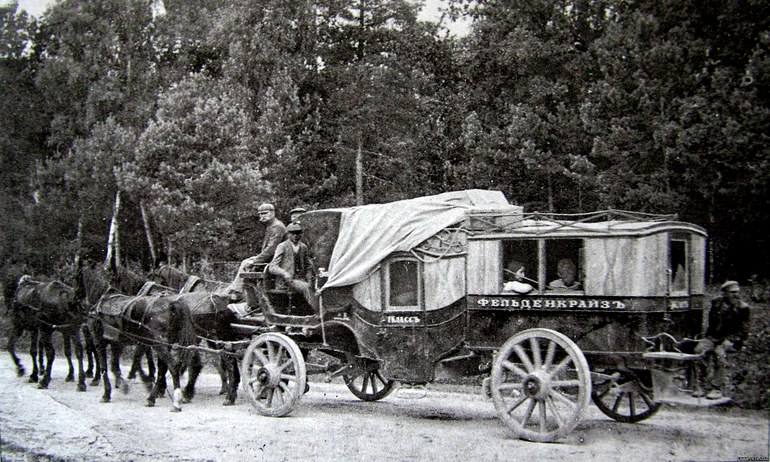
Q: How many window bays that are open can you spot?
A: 2